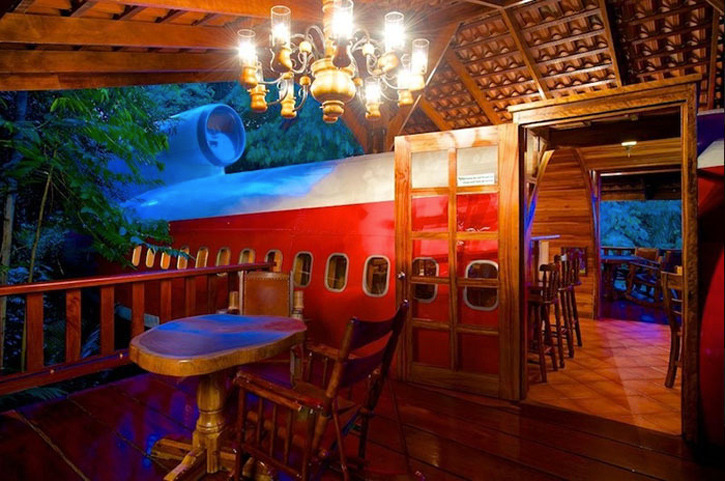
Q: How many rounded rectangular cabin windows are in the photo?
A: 13